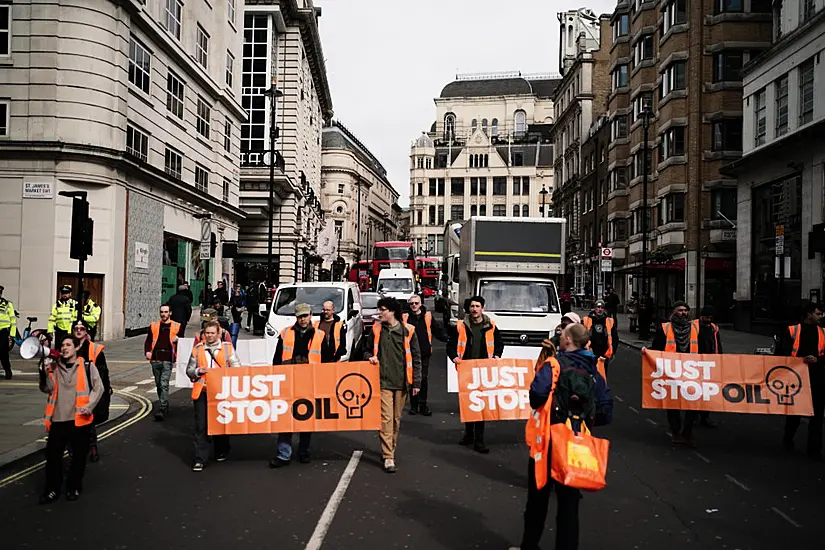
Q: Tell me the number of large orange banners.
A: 3